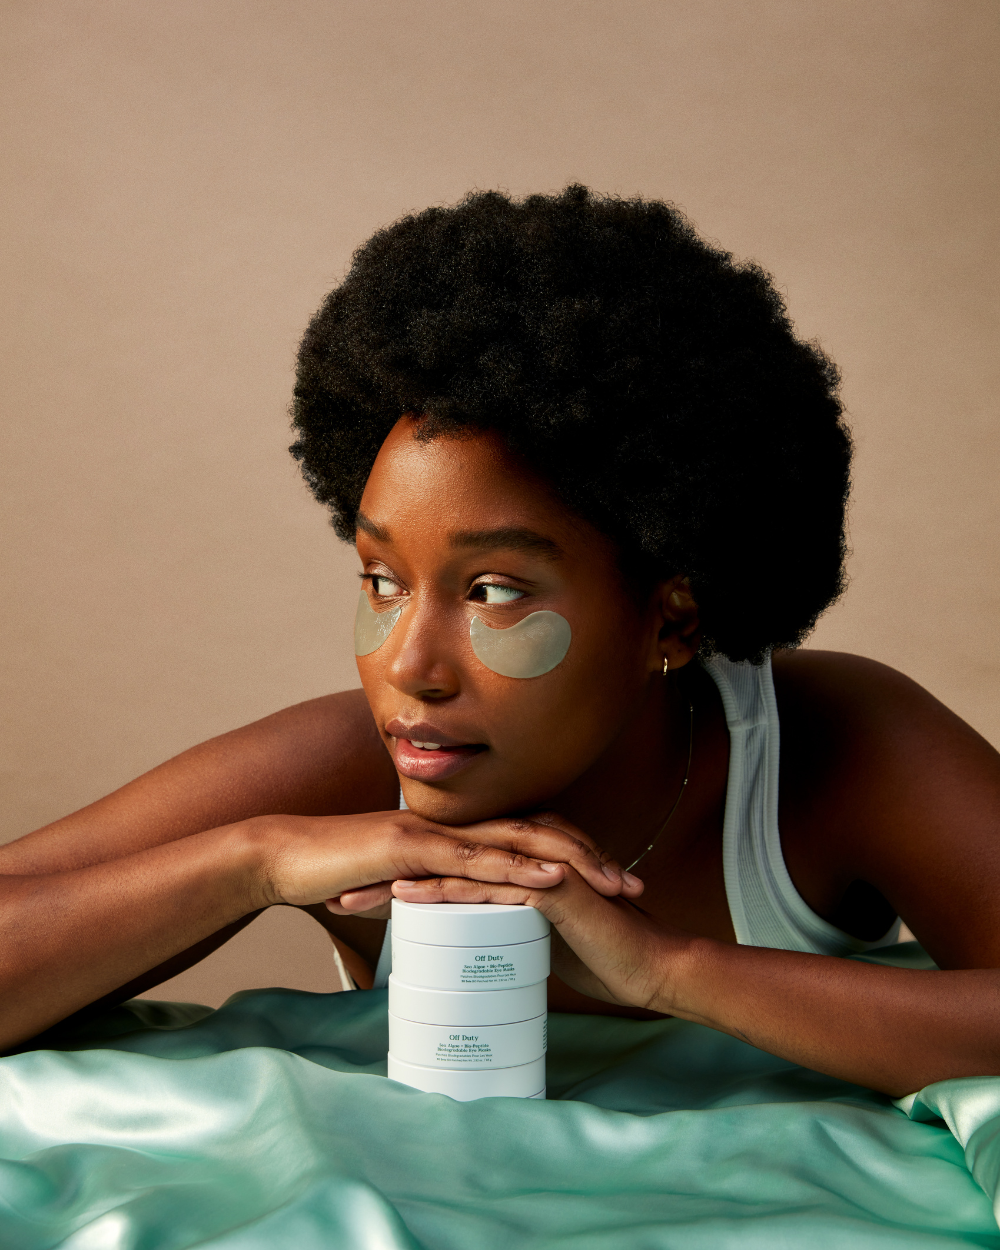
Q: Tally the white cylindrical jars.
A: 3